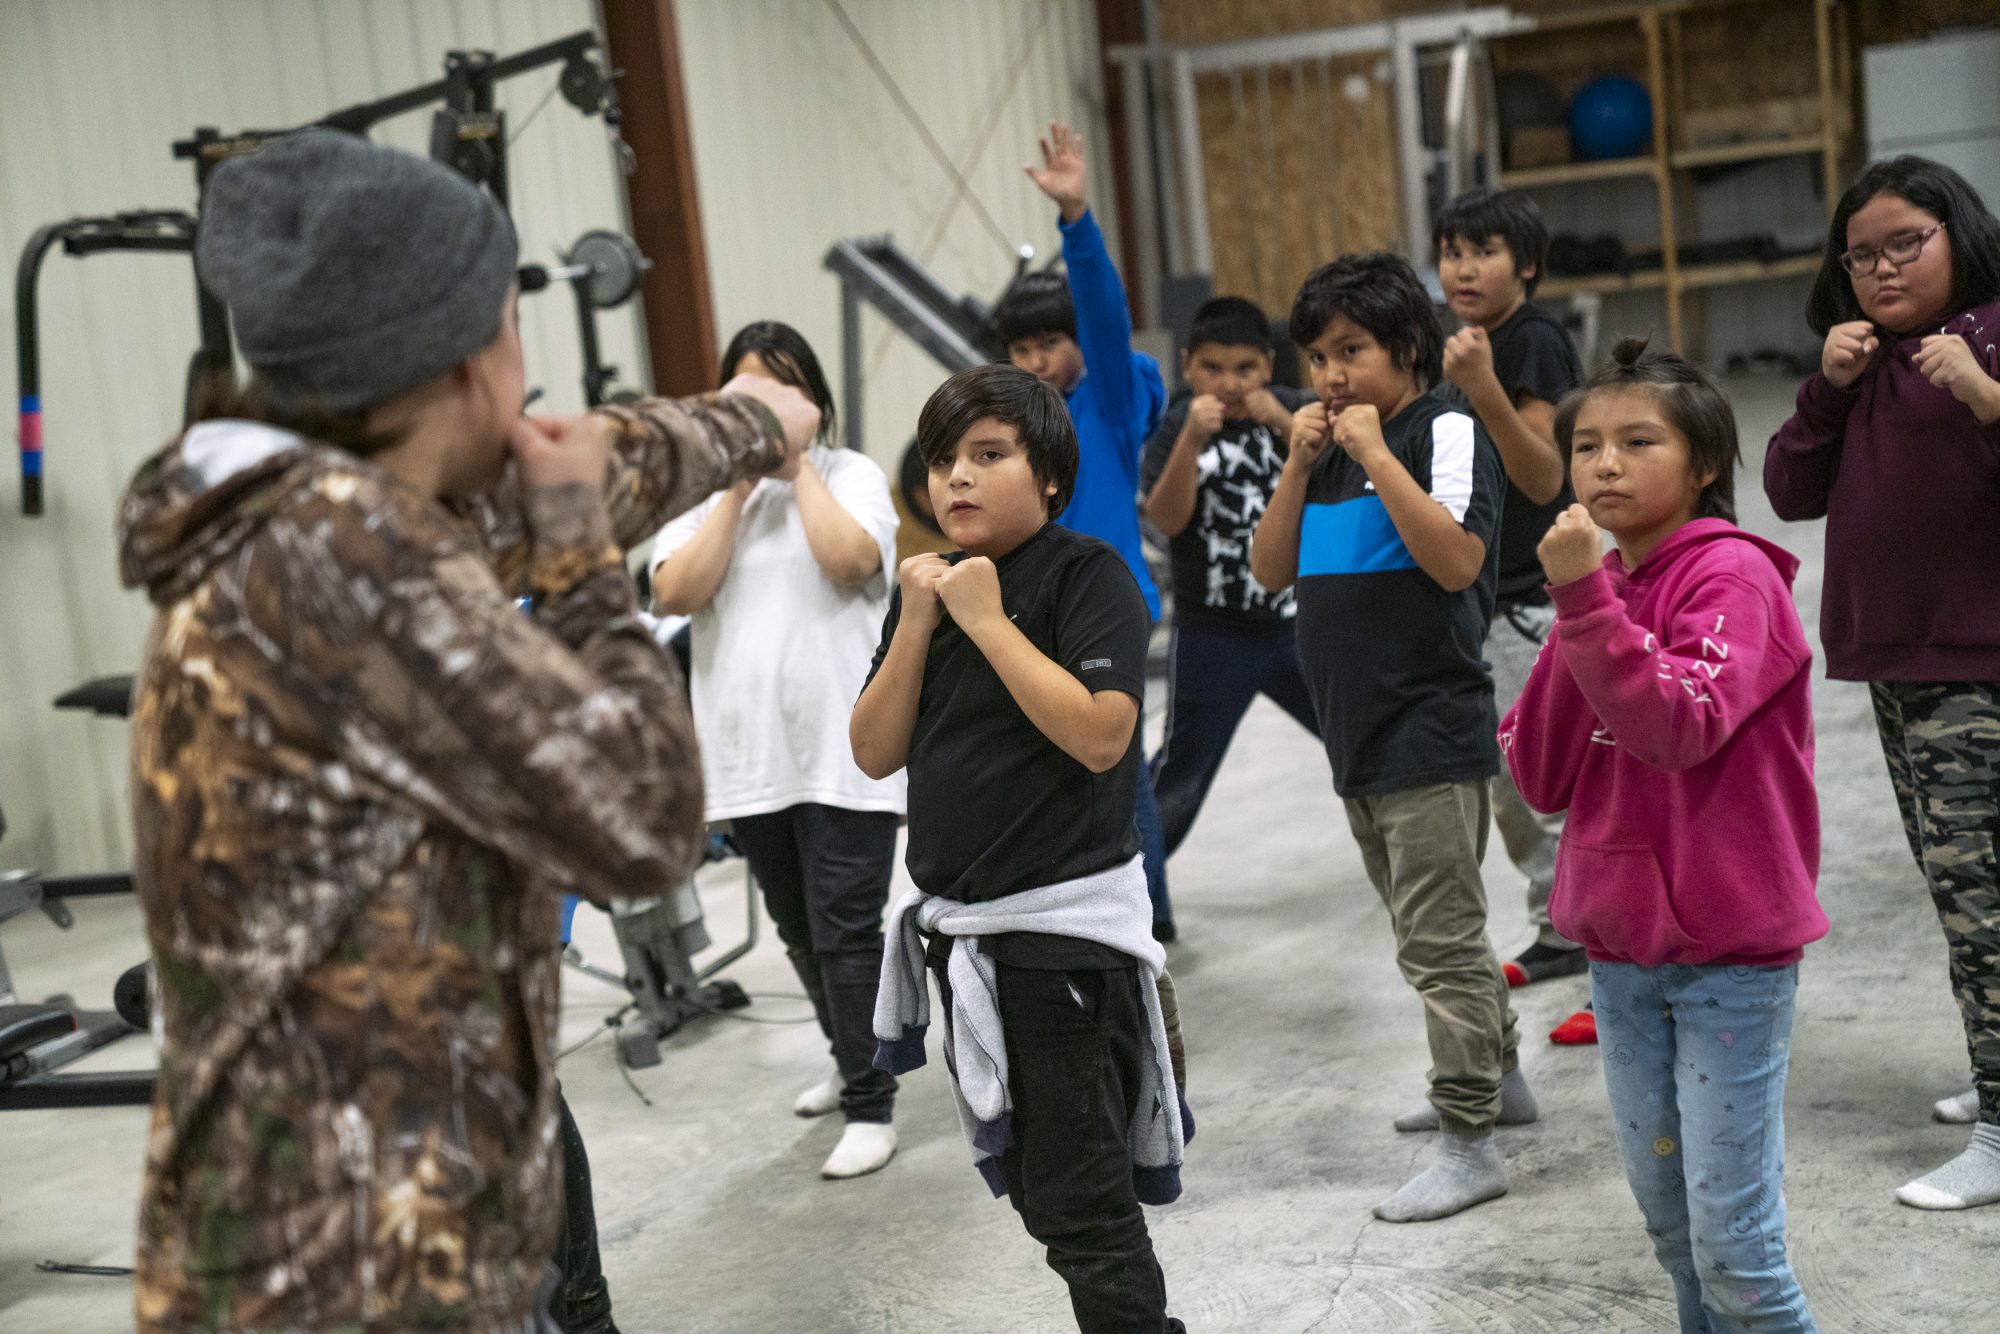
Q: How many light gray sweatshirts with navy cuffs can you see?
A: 1